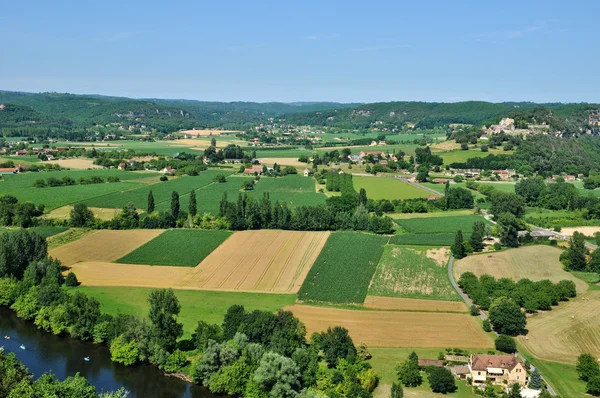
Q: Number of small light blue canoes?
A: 2